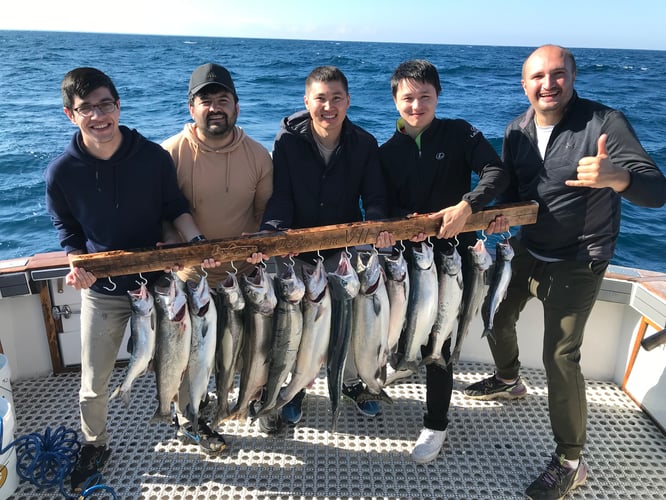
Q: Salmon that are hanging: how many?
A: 14